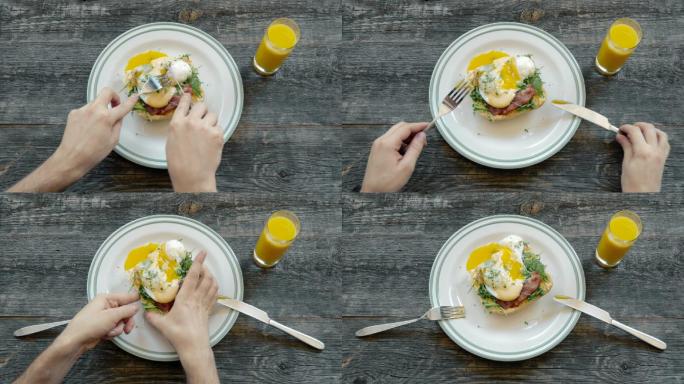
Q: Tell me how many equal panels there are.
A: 4